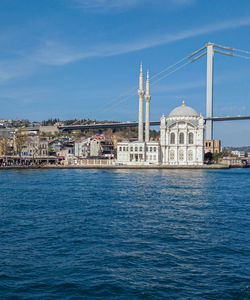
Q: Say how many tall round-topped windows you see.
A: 6